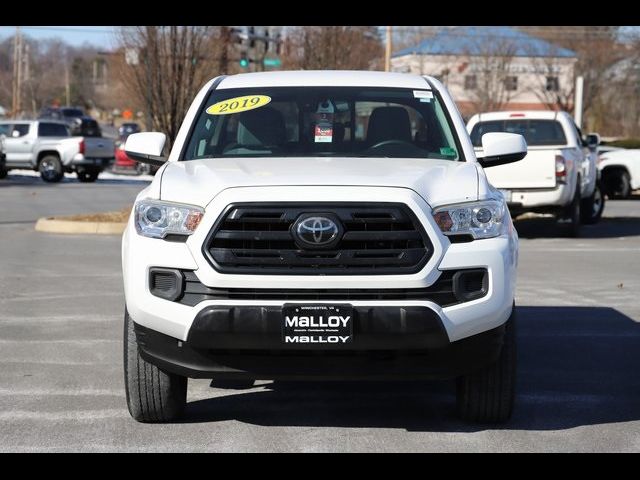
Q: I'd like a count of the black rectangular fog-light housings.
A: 2